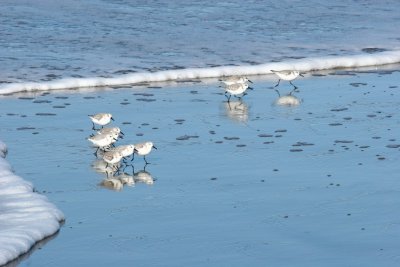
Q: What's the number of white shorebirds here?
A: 10